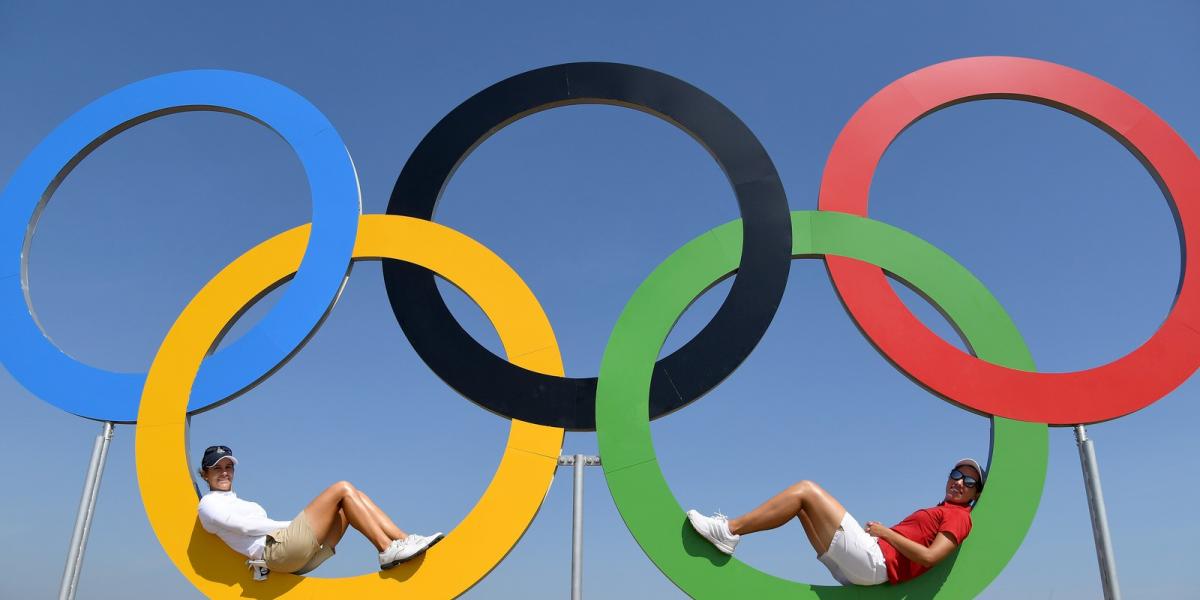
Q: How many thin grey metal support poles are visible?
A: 3